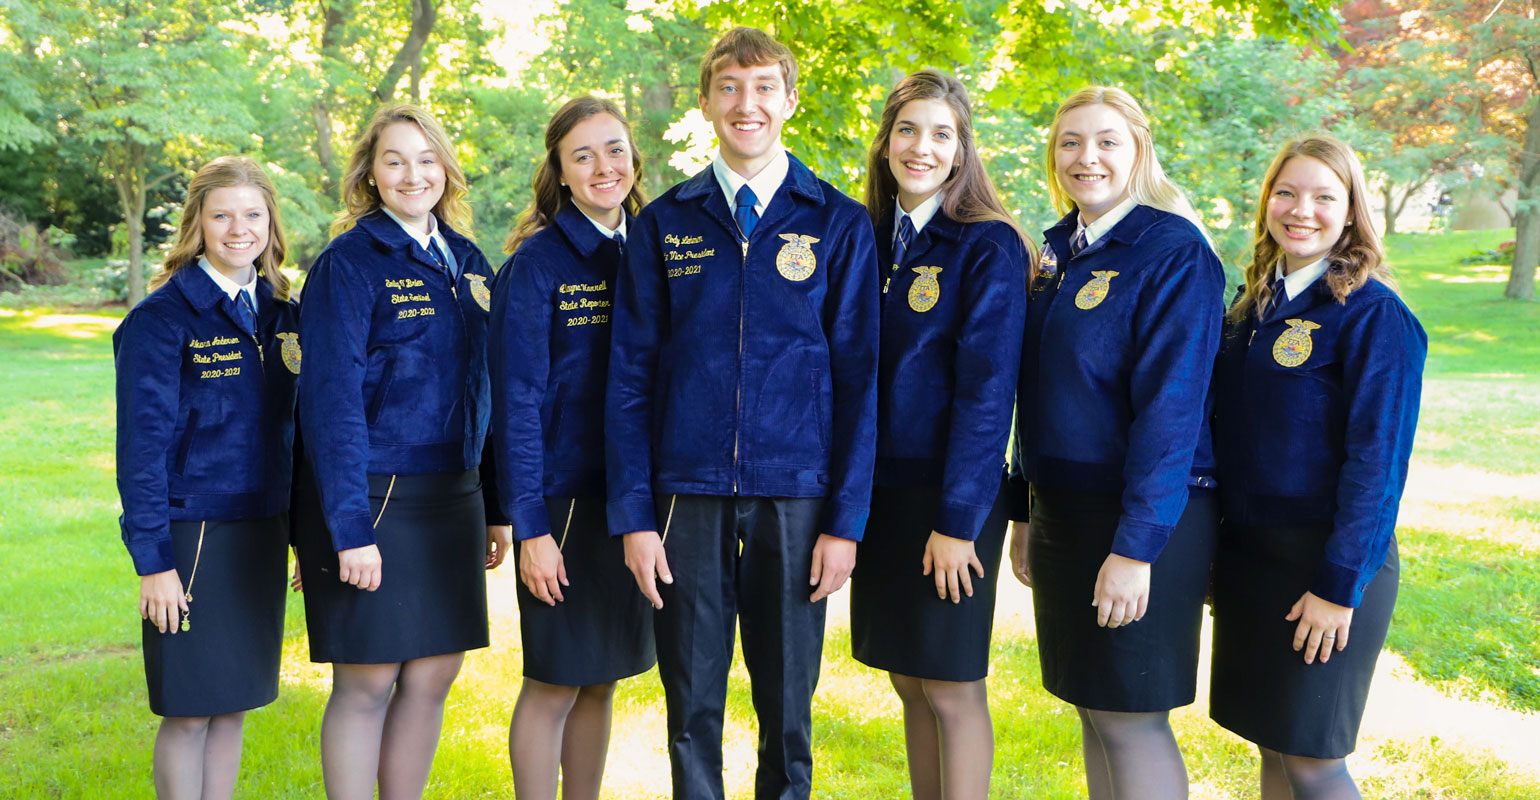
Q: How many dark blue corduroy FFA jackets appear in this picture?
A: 7